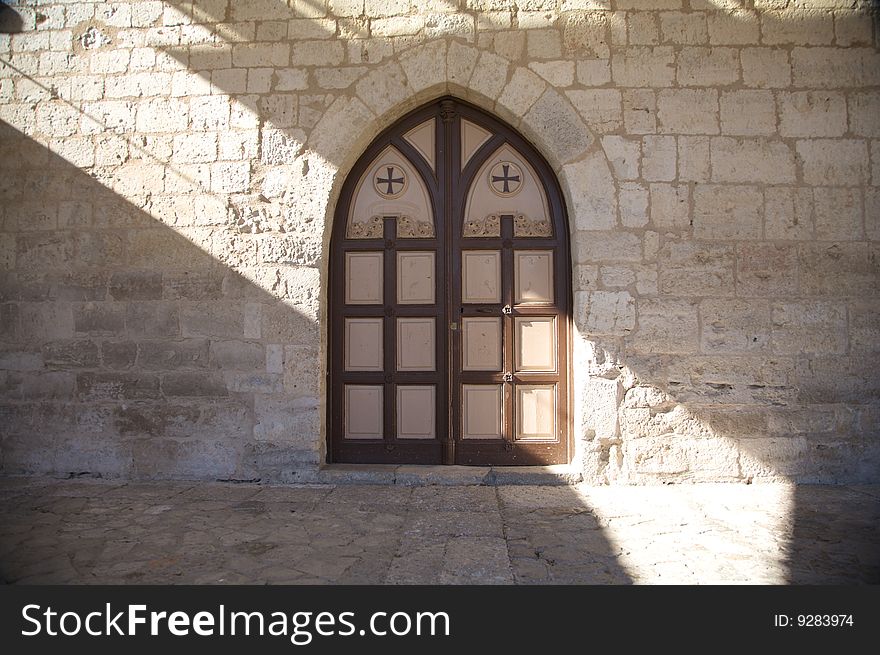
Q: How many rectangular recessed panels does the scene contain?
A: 12